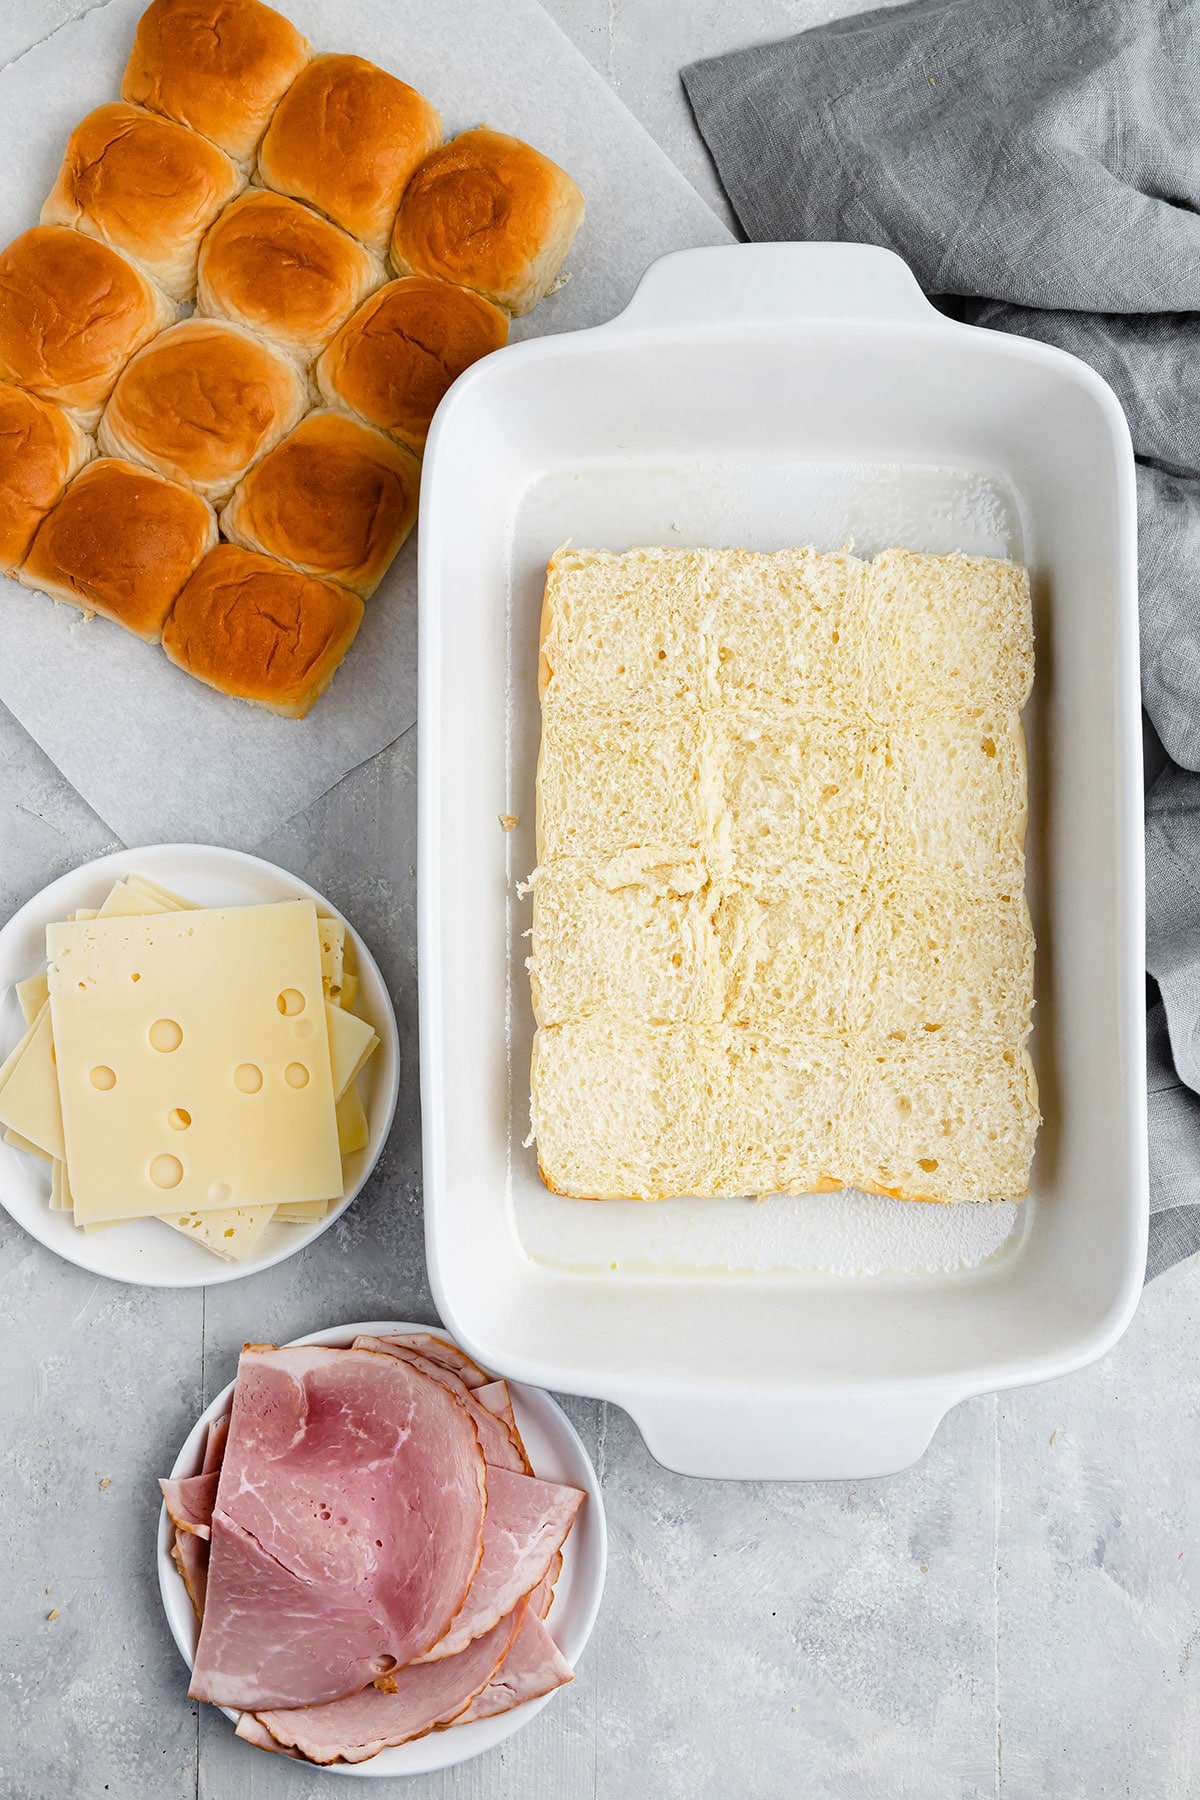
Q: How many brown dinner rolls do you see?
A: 12